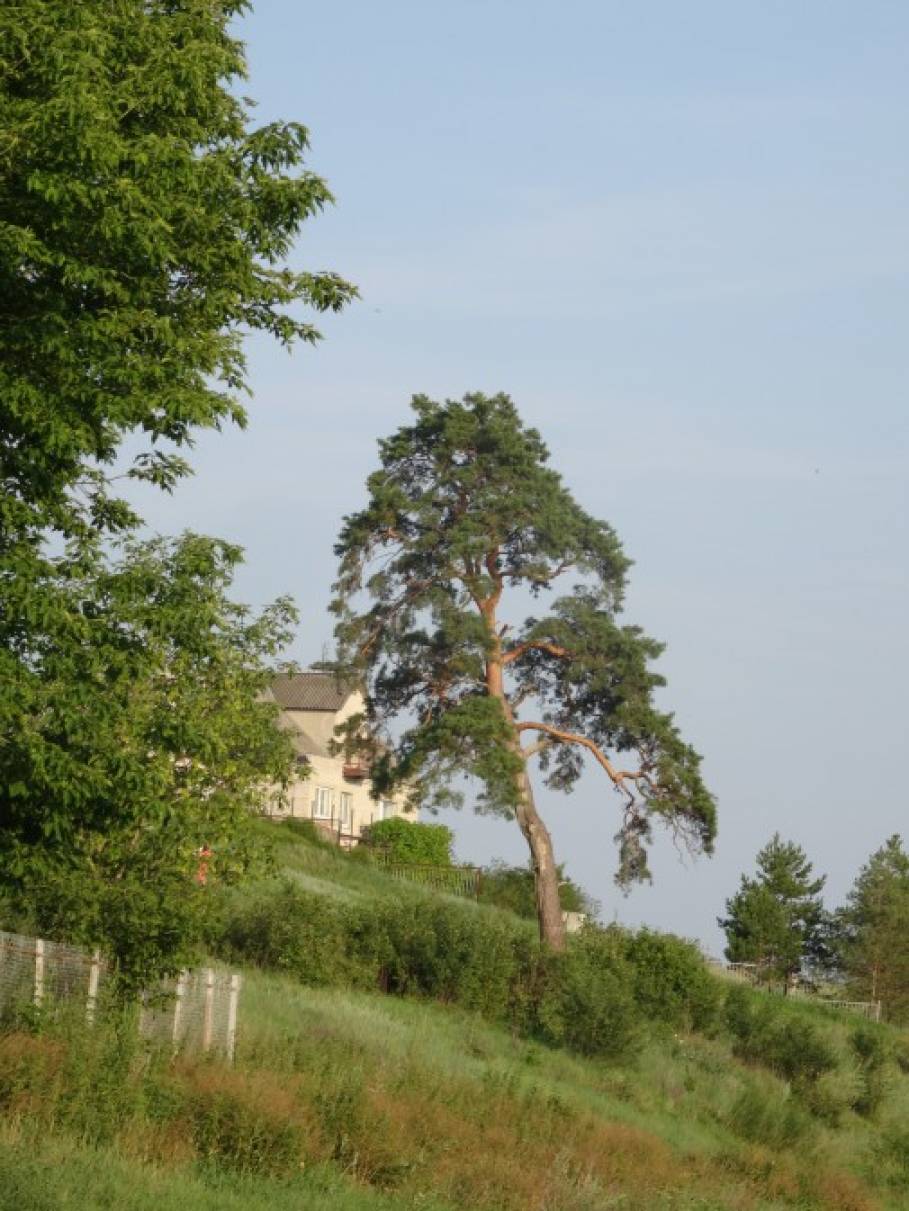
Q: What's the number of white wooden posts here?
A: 5